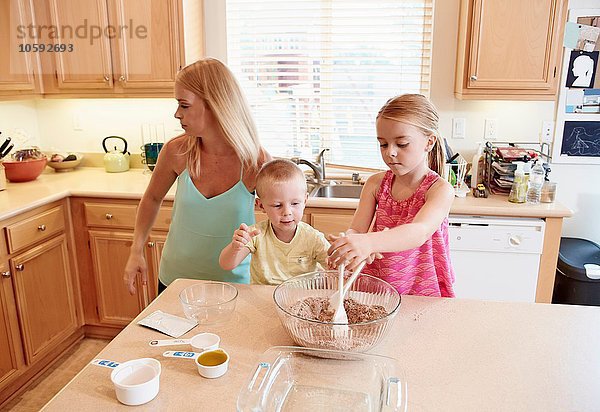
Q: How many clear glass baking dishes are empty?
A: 1